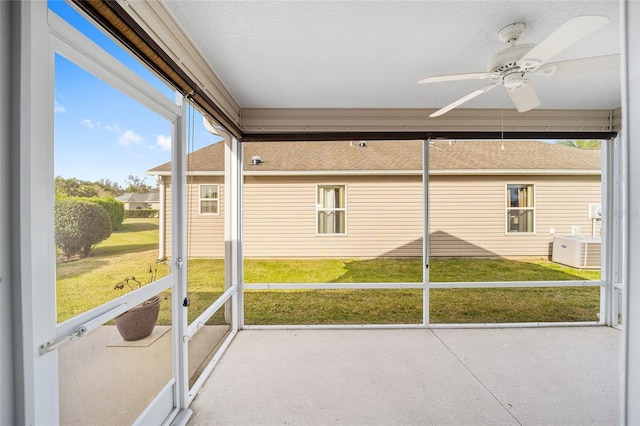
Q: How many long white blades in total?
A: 5